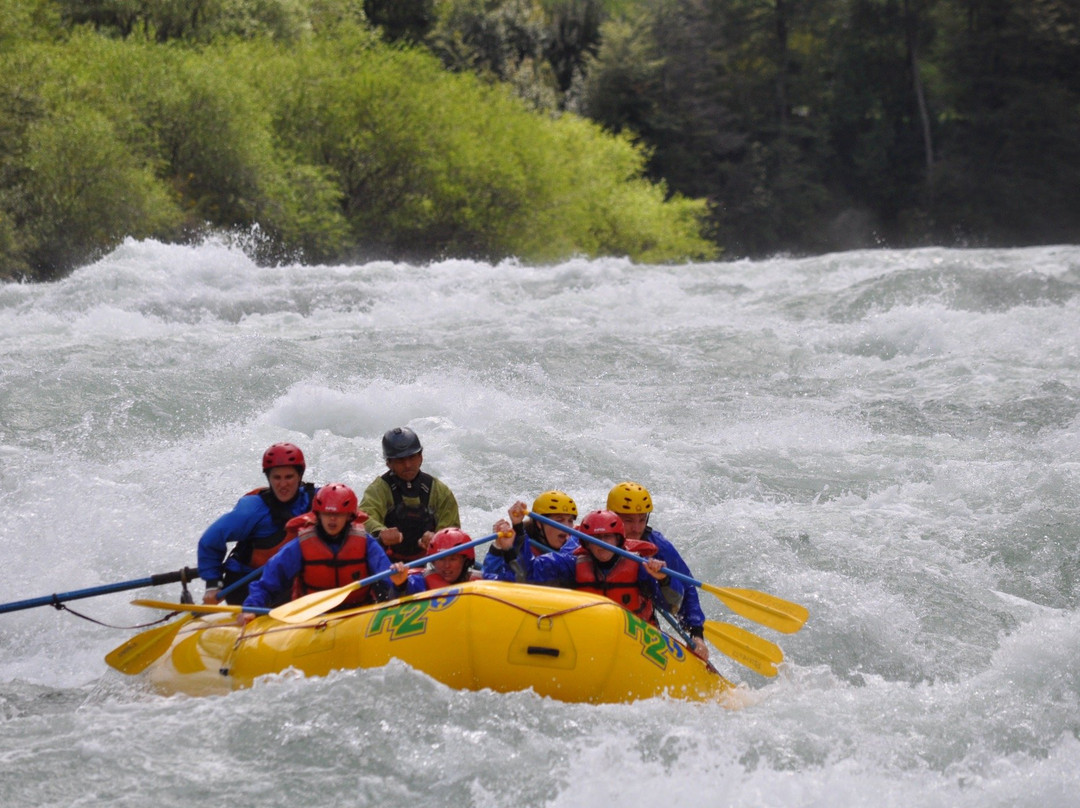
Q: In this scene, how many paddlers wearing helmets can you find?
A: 7